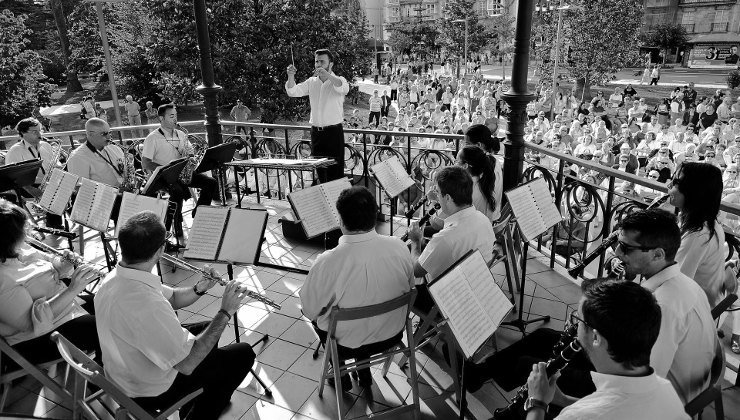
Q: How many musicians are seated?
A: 12